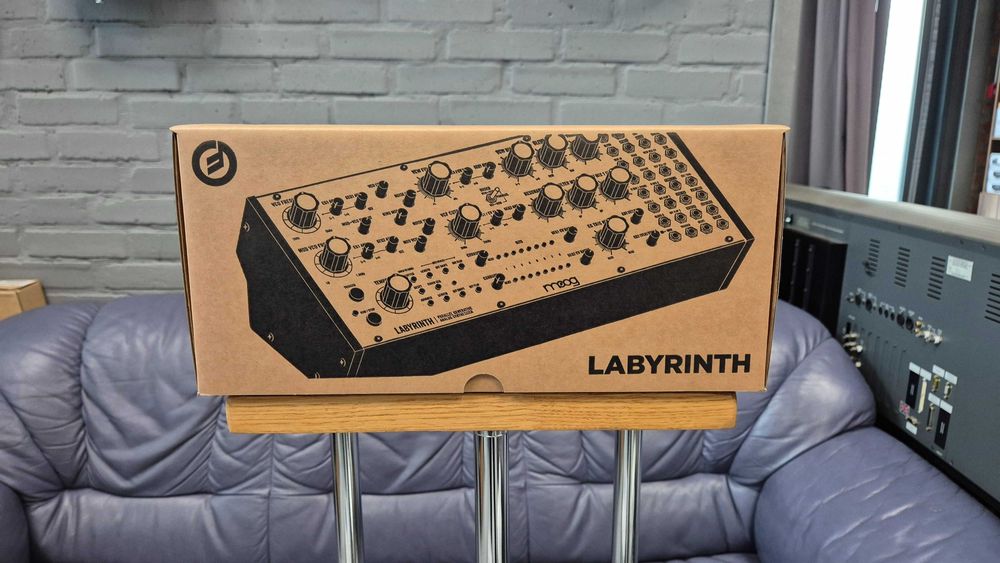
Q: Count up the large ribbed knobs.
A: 12